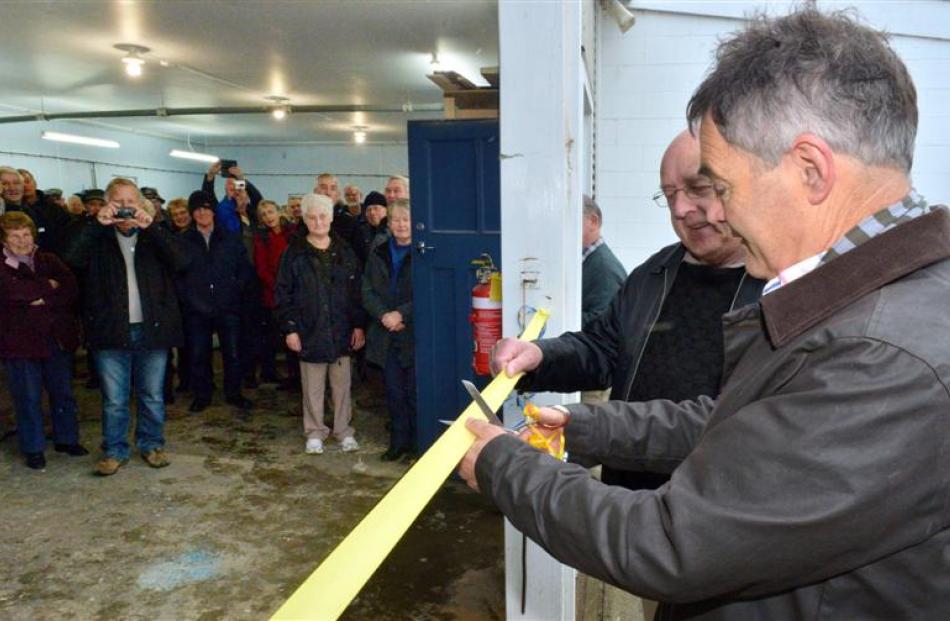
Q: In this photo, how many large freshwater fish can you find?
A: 0